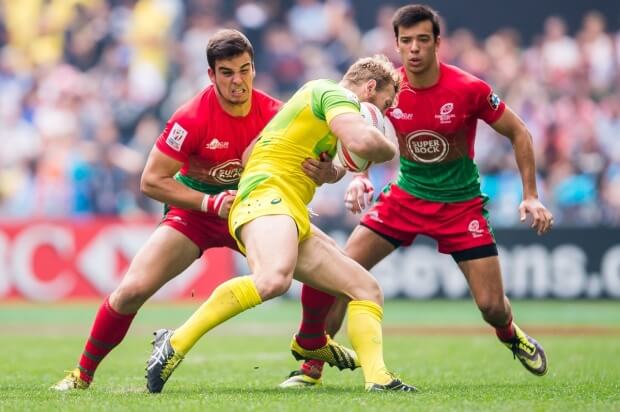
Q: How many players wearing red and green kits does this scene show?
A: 2